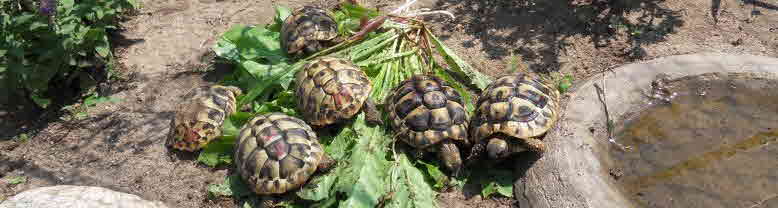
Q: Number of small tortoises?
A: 6